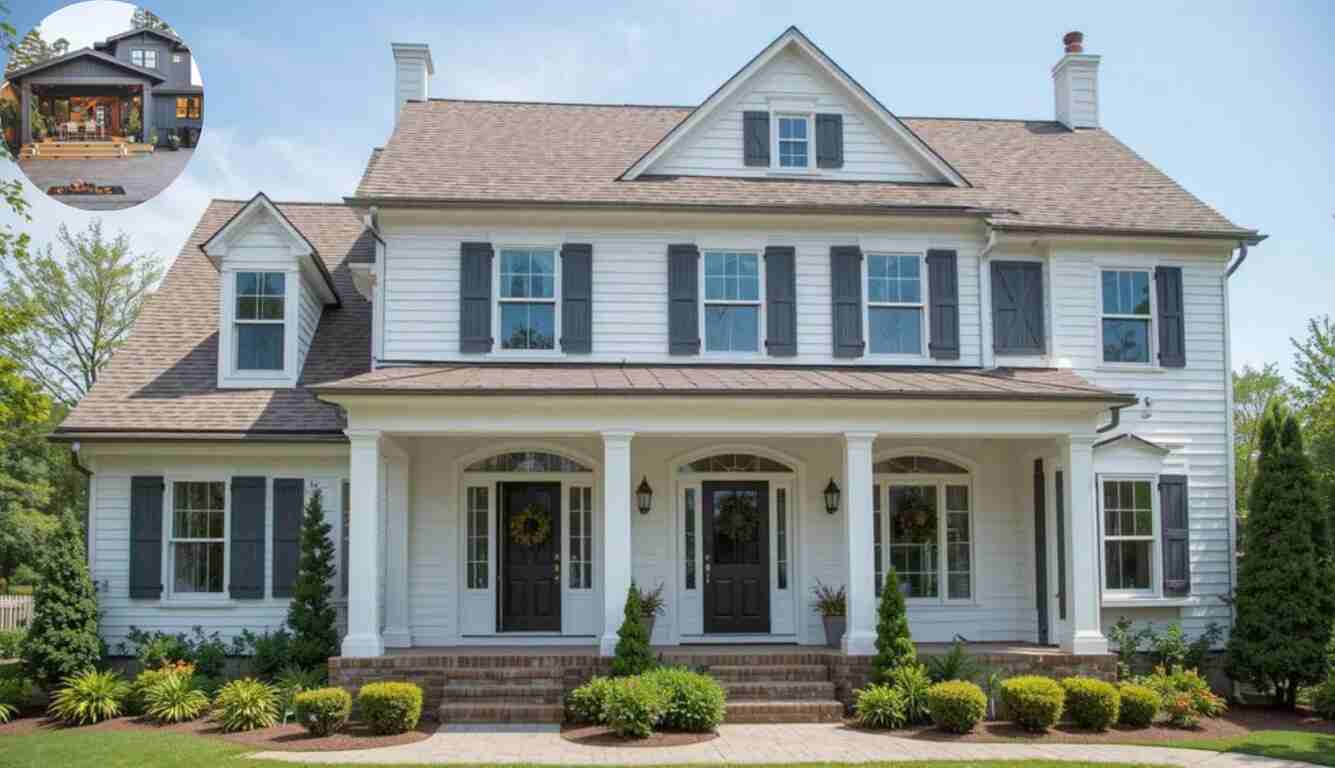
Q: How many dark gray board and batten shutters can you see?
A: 14